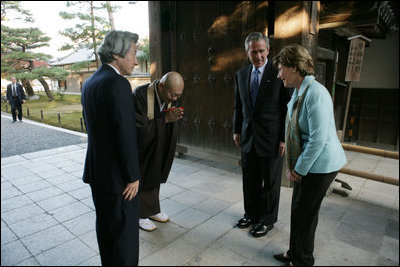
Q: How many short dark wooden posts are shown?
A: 5